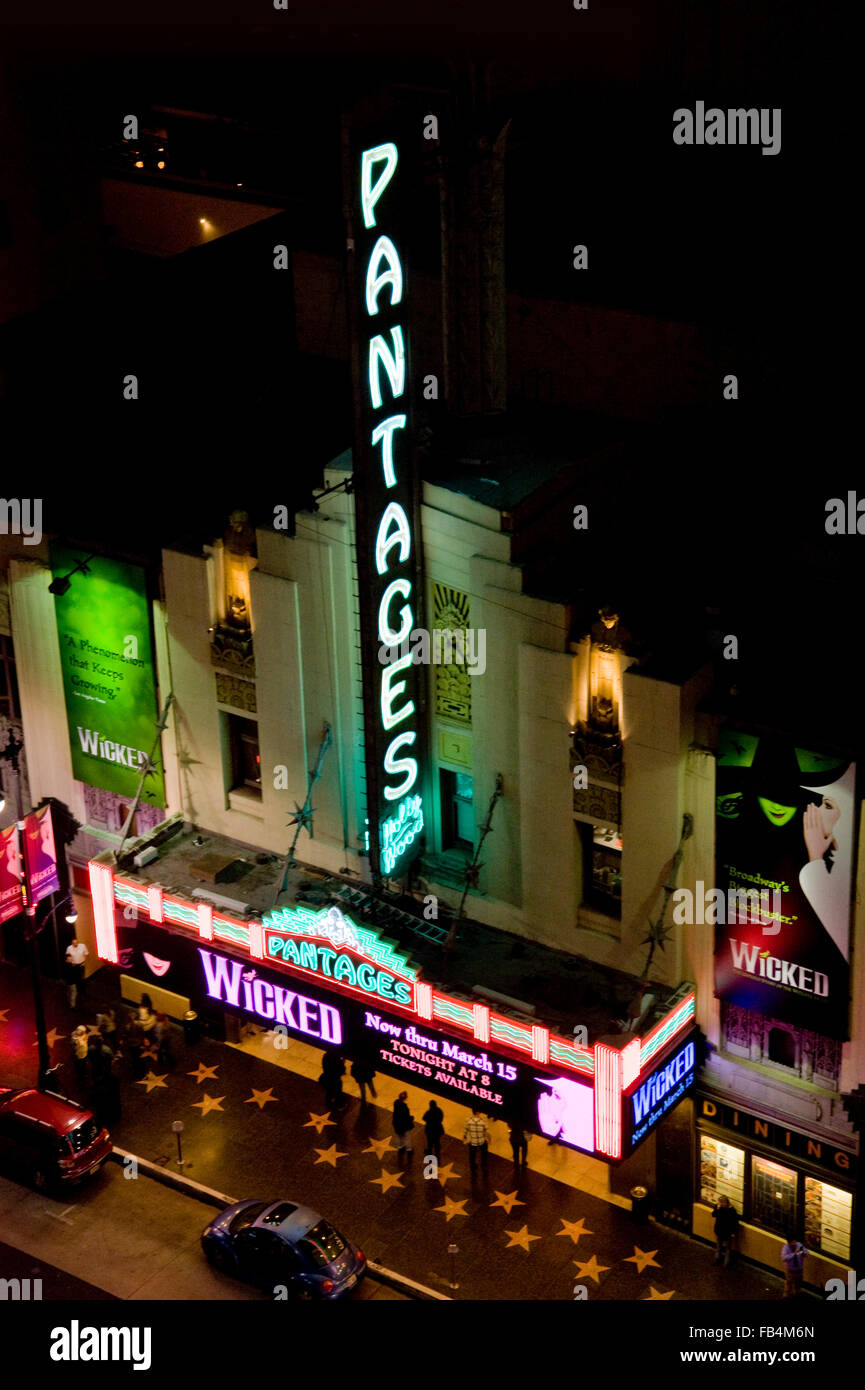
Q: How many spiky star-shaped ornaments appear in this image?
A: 4